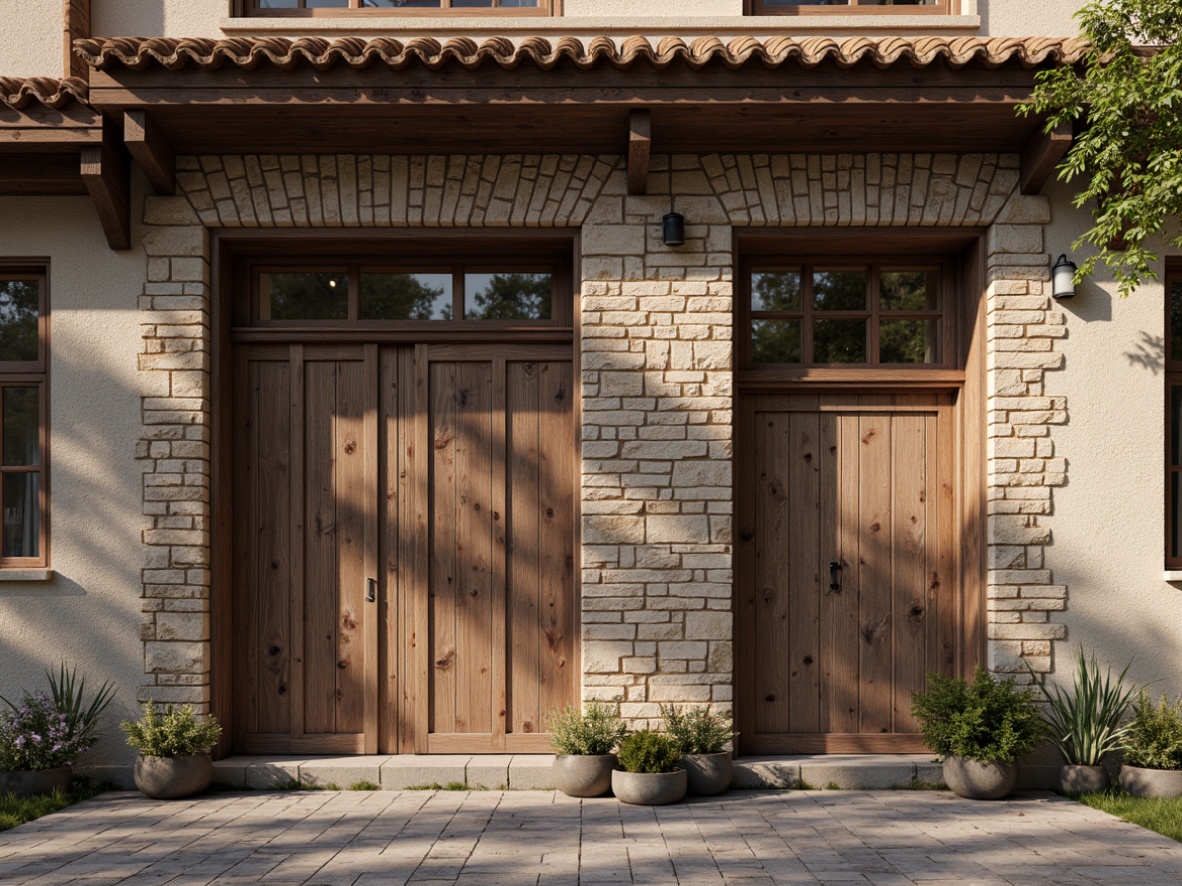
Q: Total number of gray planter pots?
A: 8